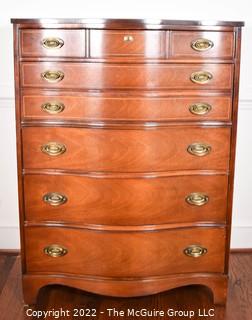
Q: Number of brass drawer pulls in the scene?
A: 12